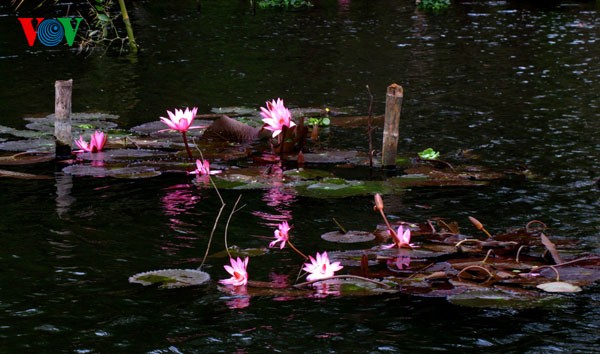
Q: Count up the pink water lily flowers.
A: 8